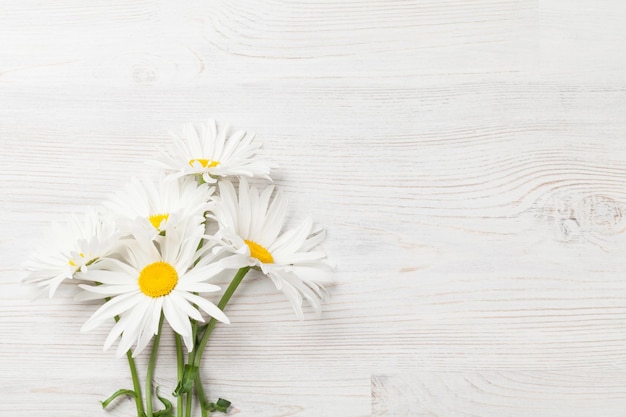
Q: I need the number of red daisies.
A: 0